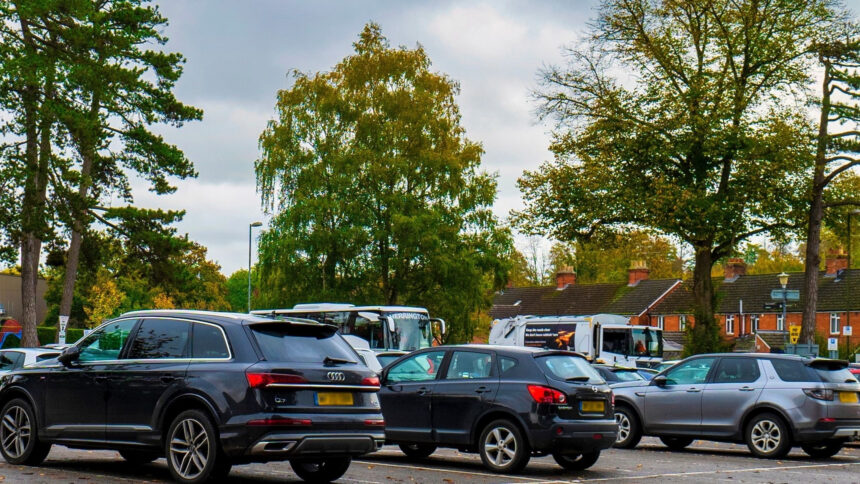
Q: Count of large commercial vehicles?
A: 2